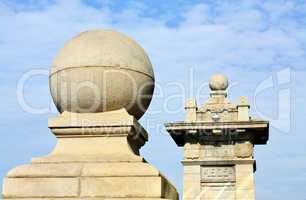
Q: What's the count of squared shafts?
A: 2